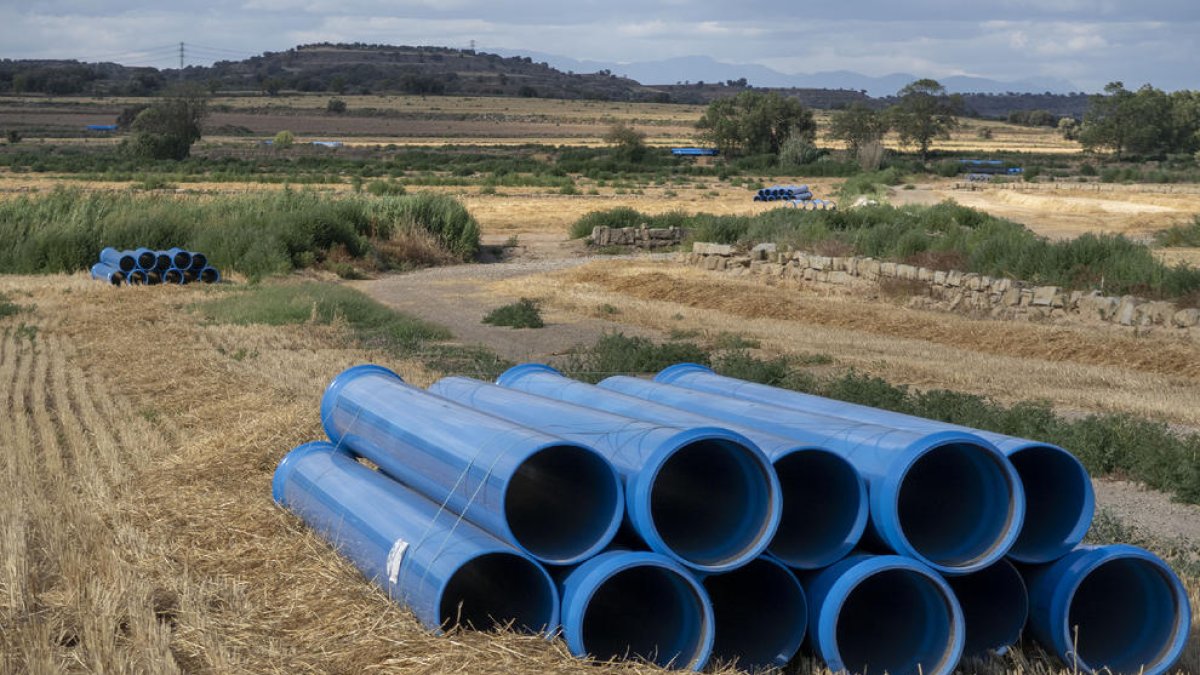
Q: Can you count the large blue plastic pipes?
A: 11